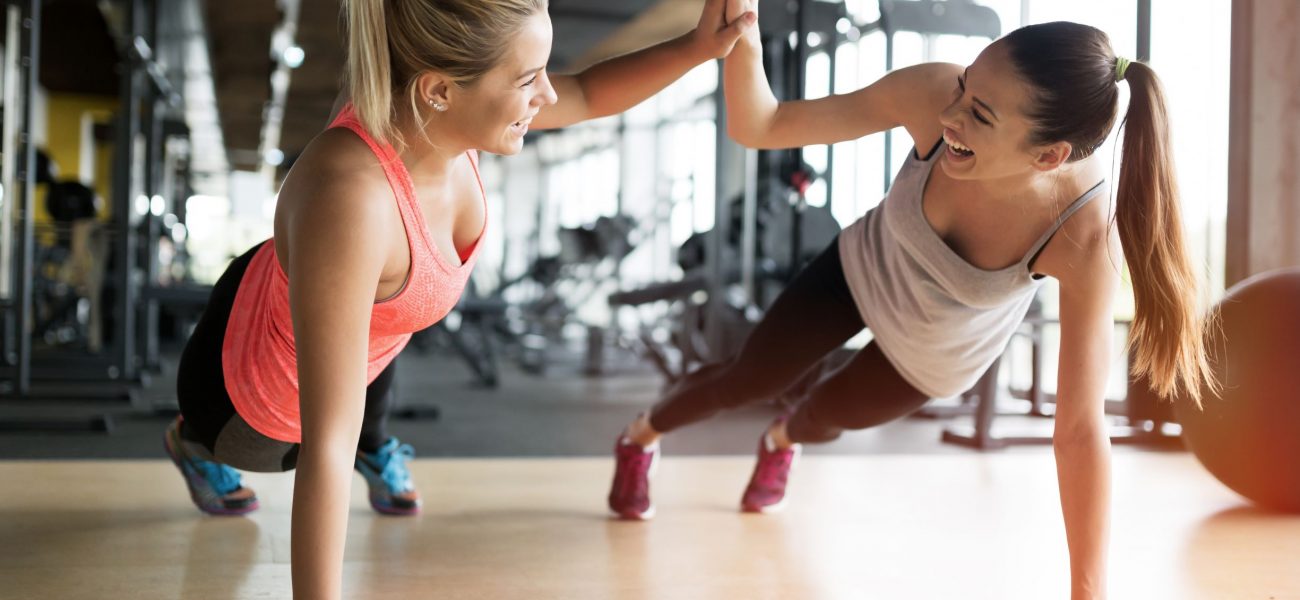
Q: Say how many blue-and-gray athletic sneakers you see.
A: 2